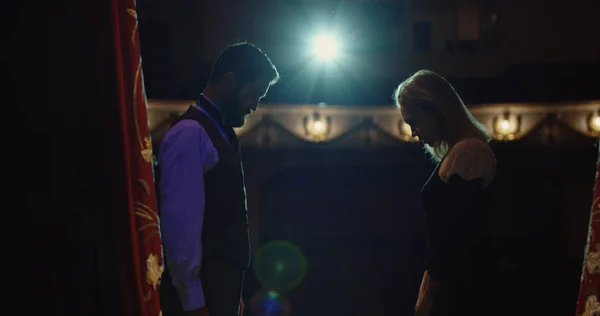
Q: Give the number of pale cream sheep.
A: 0